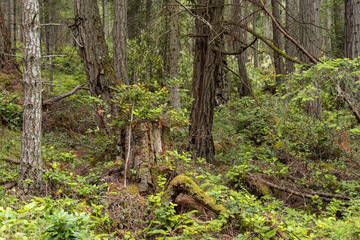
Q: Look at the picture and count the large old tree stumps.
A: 1